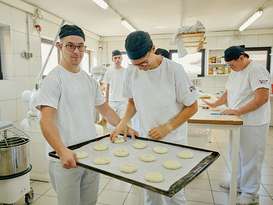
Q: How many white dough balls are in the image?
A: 12